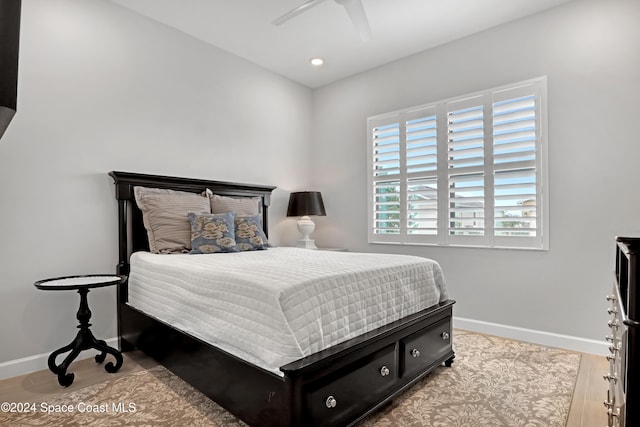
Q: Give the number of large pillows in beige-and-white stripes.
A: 2